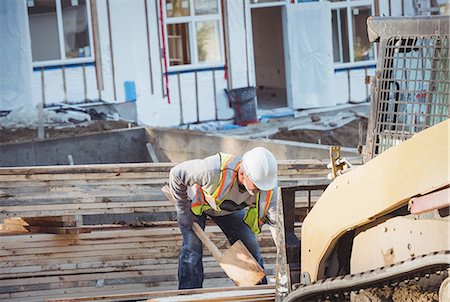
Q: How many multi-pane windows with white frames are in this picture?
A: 3